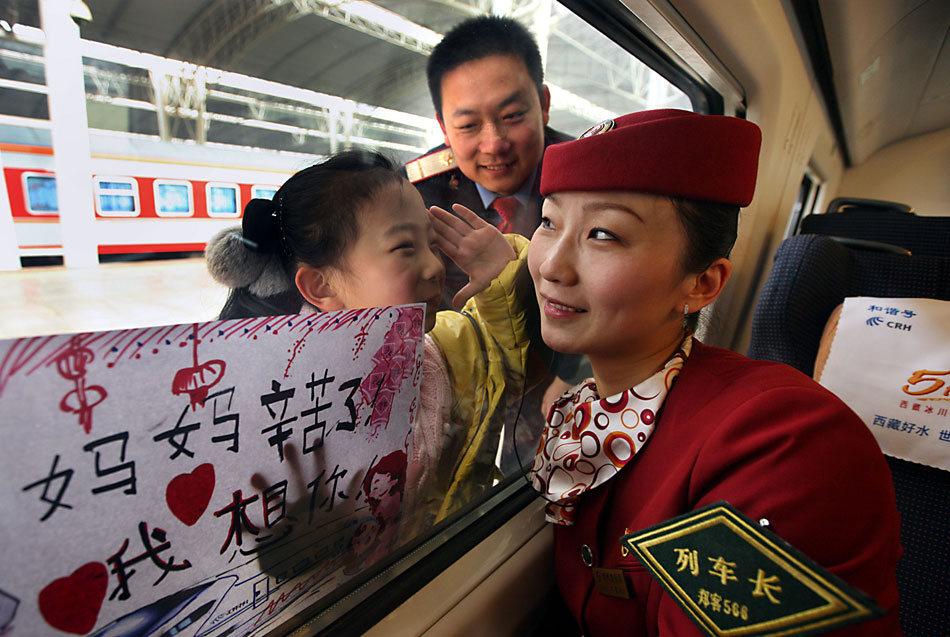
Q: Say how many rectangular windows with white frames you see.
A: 5